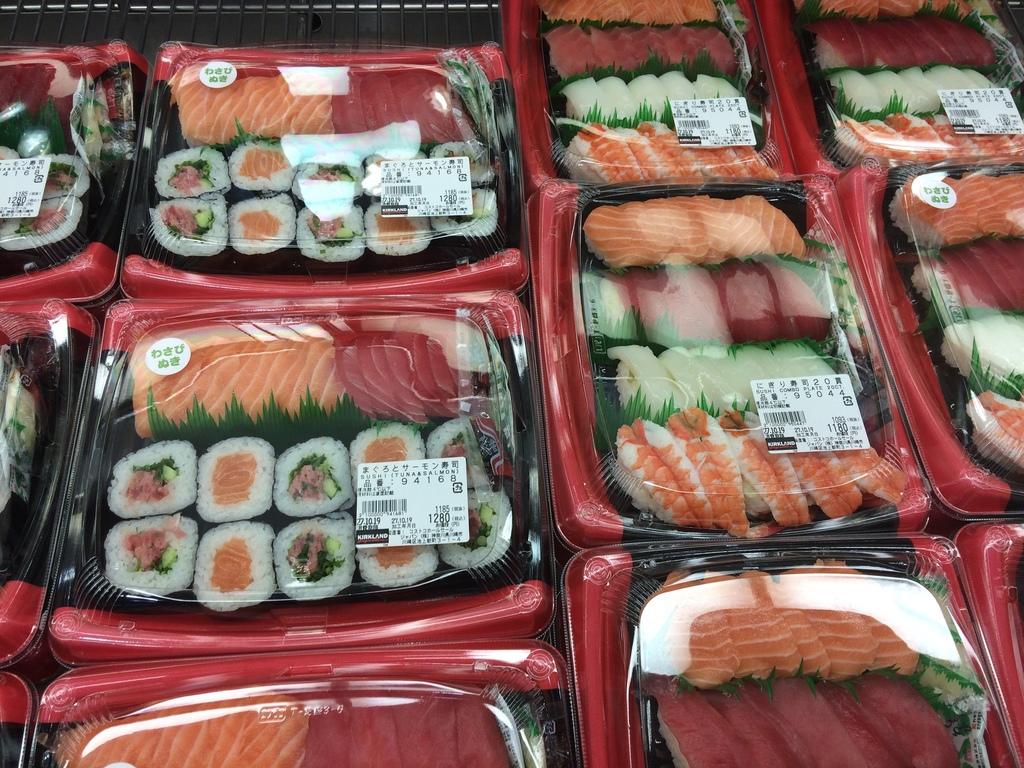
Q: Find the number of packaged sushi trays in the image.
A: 12